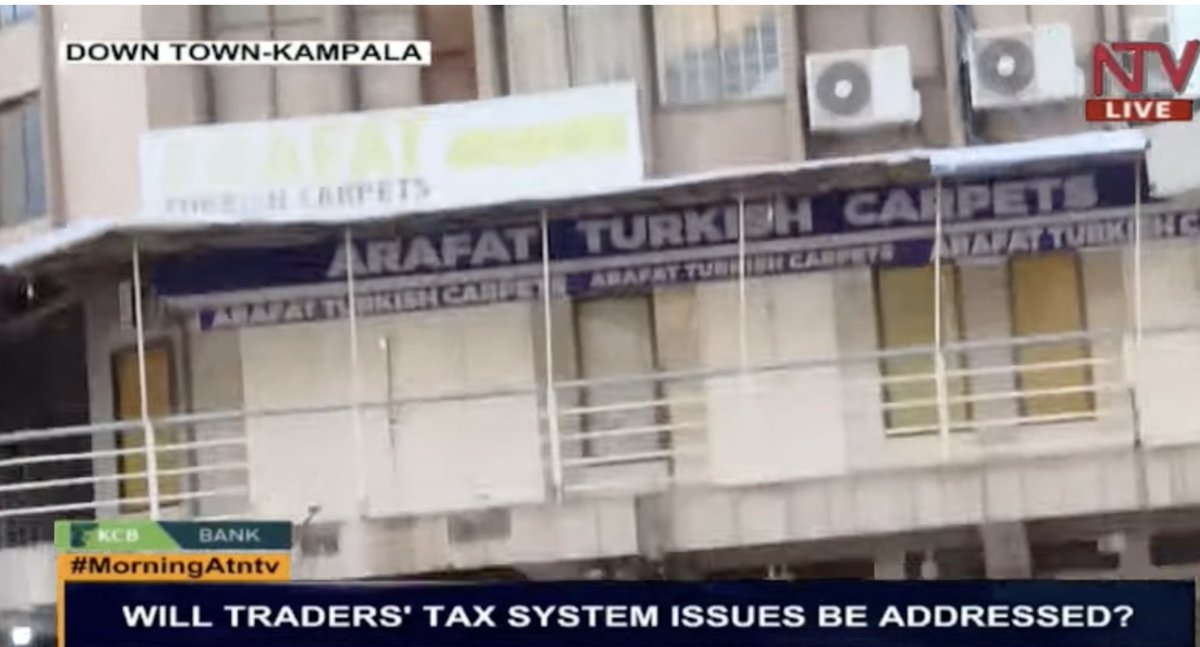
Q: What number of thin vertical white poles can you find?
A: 6